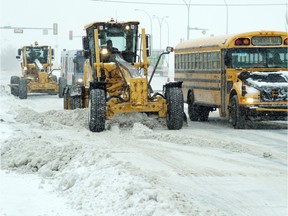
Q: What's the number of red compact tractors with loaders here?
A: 0